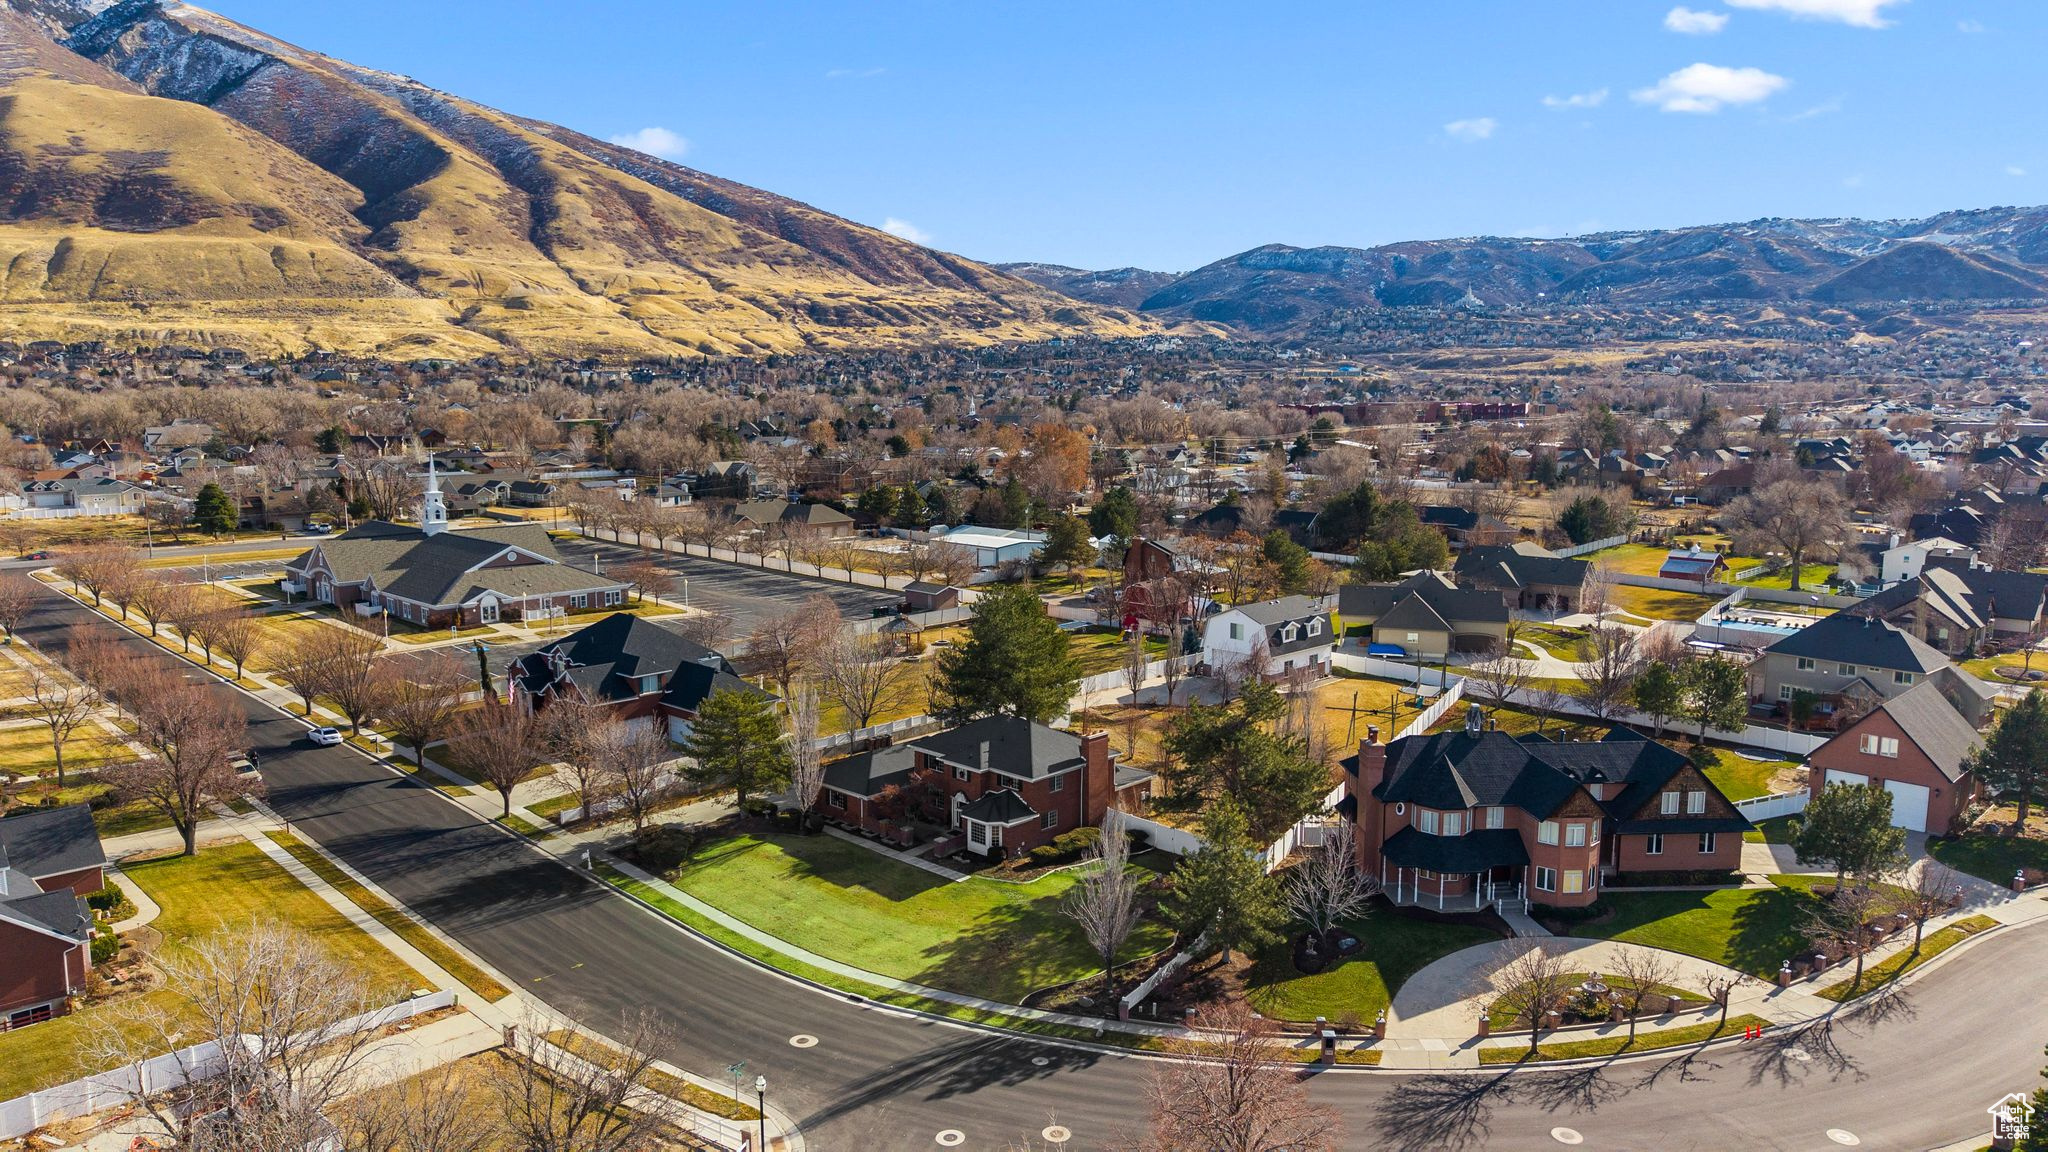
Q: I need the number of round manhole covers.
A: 7